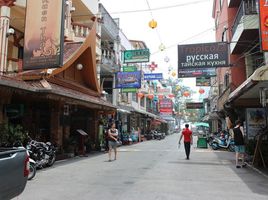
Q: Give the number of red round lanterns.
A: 6